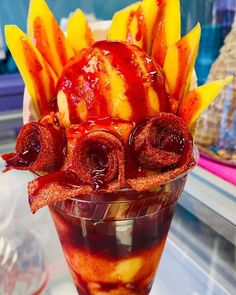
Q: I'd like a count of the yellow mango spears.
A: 7